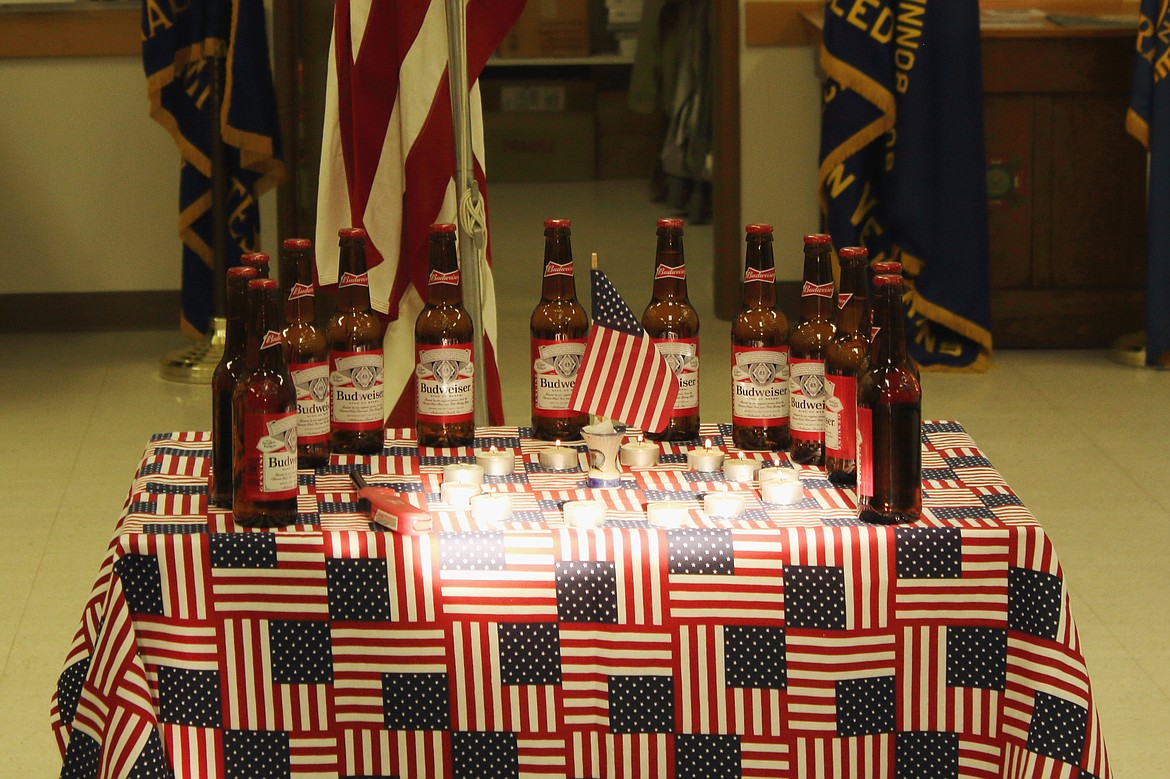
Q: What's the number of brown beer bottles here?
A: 13